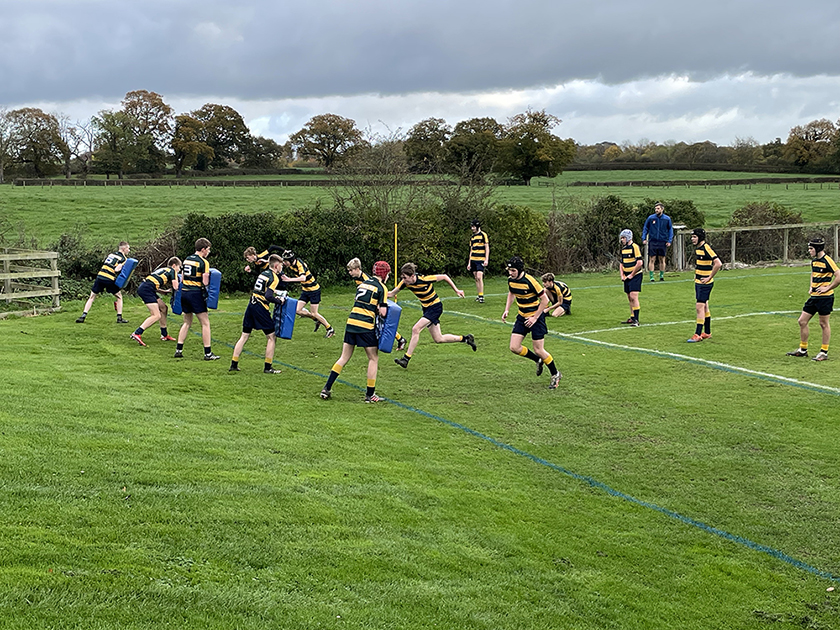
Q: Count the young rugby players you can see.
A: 15